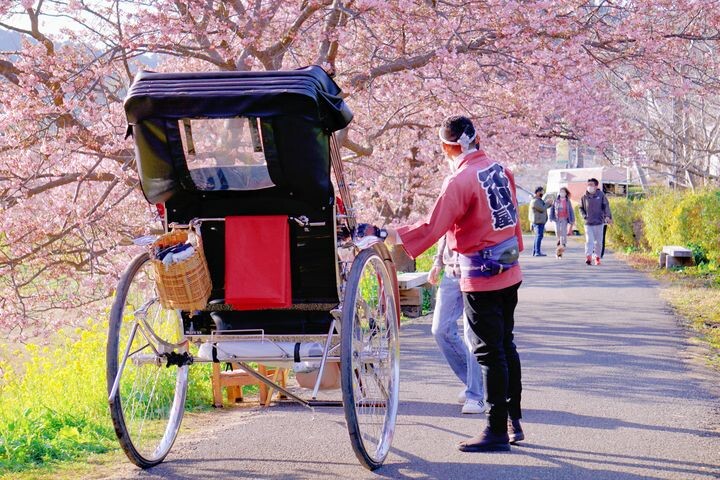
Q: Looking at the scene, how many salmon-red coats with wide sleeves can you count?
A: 1